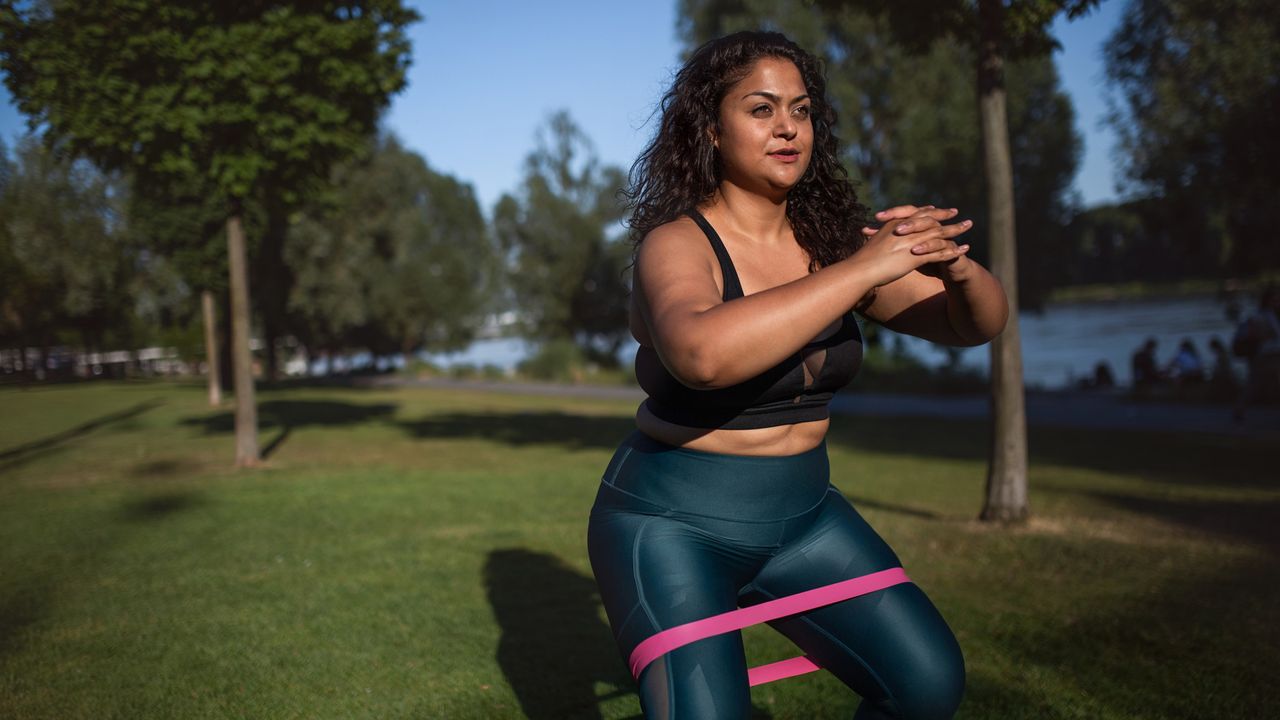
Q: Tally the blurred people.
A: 5